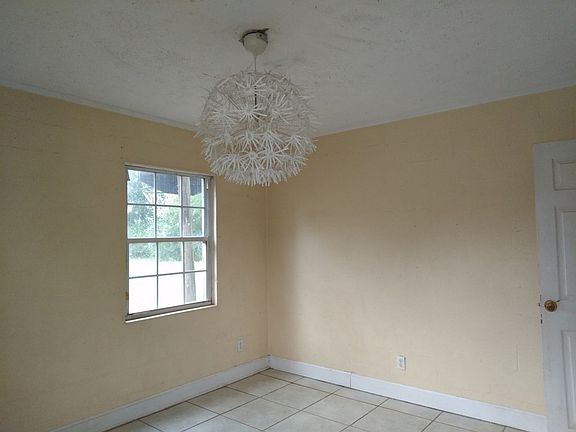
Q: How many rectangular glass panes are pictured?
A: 12